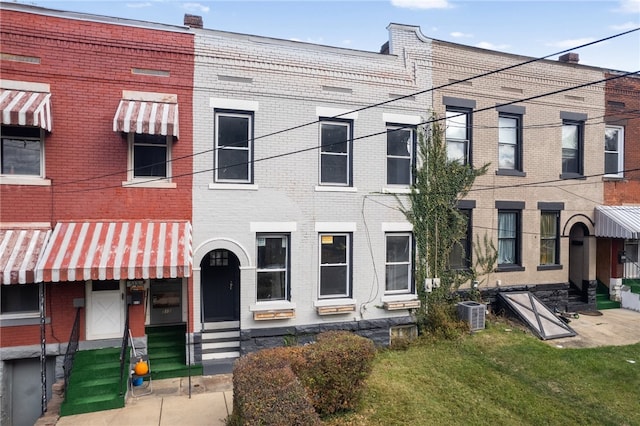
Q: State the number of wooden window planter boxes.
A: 3